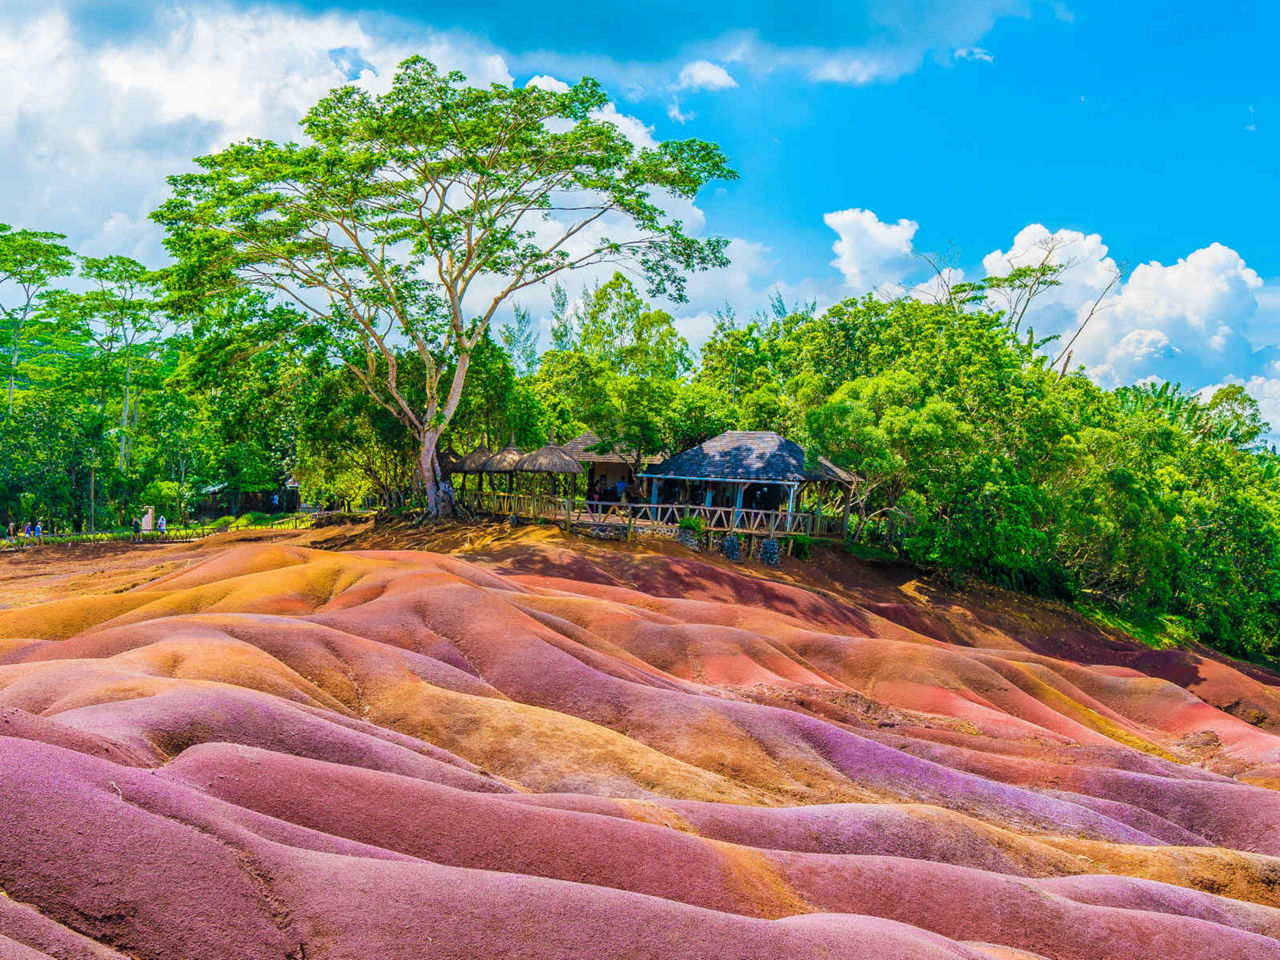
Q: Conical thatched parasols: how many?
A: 4